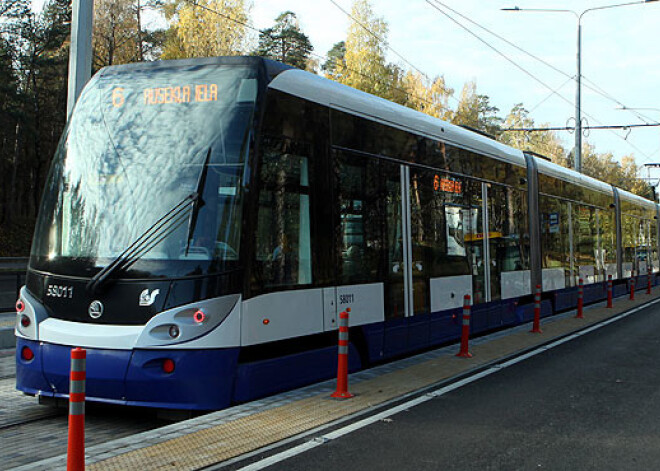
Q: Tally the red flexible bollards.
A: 8